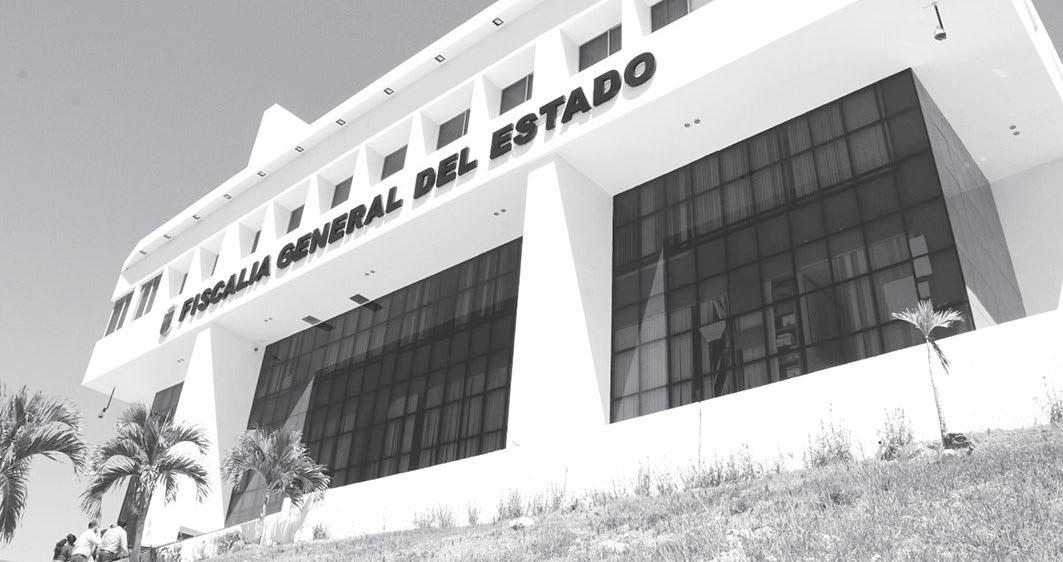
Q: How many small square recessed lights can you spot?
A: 10